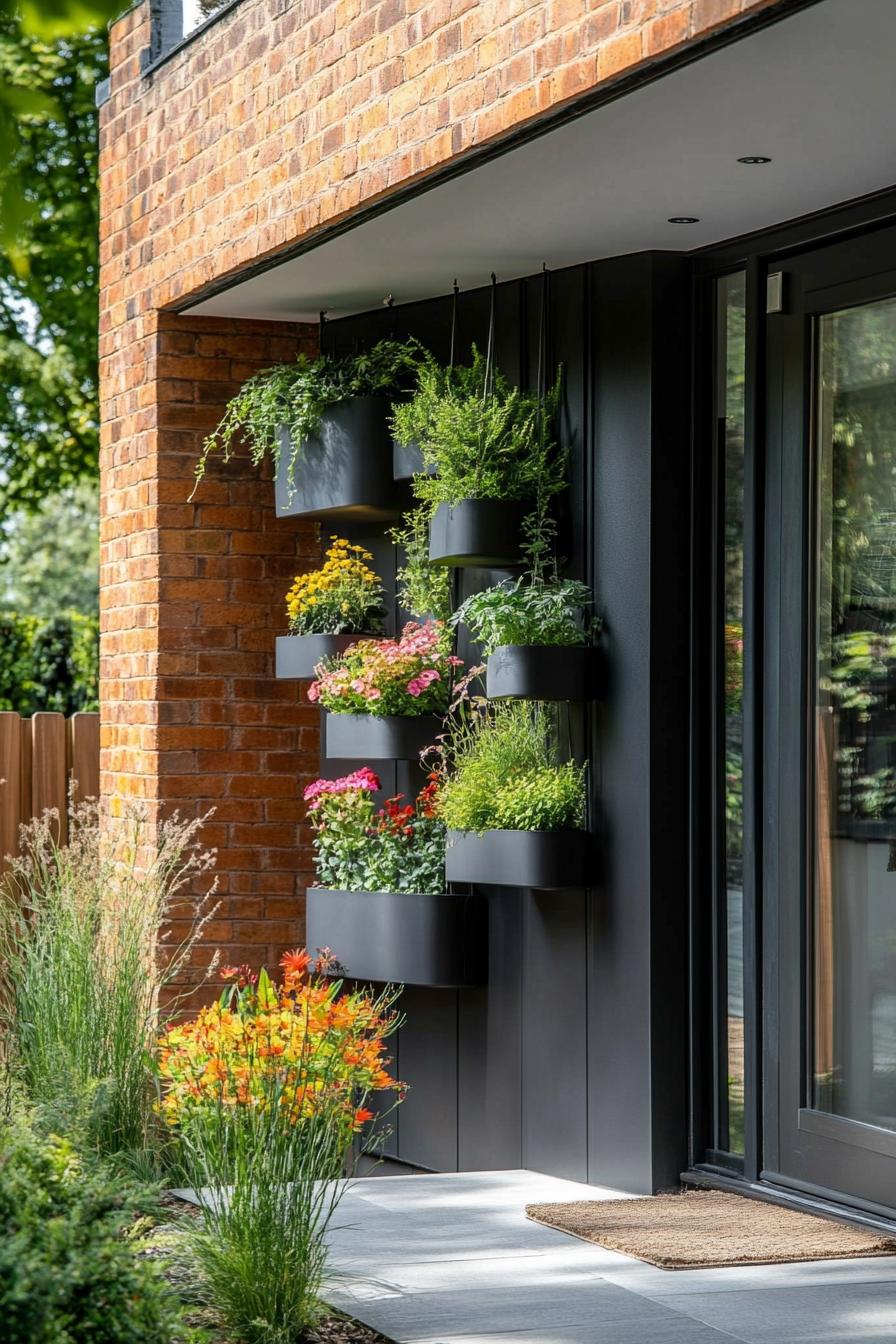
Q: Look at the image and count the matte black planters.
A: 8